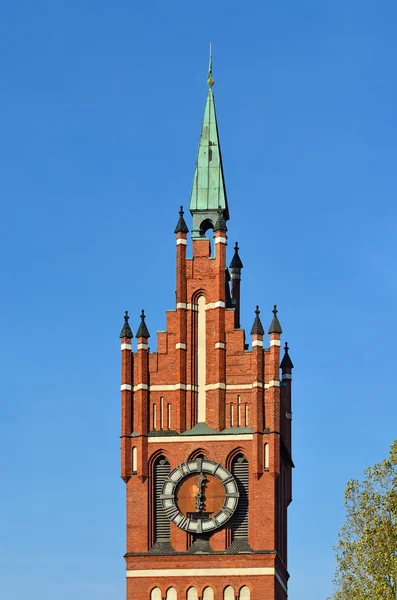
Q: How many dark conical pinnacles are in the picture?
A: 8